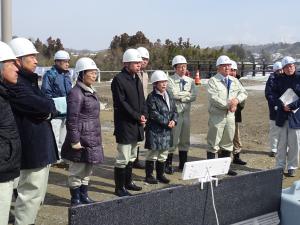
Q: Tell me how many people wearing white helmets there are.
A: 12